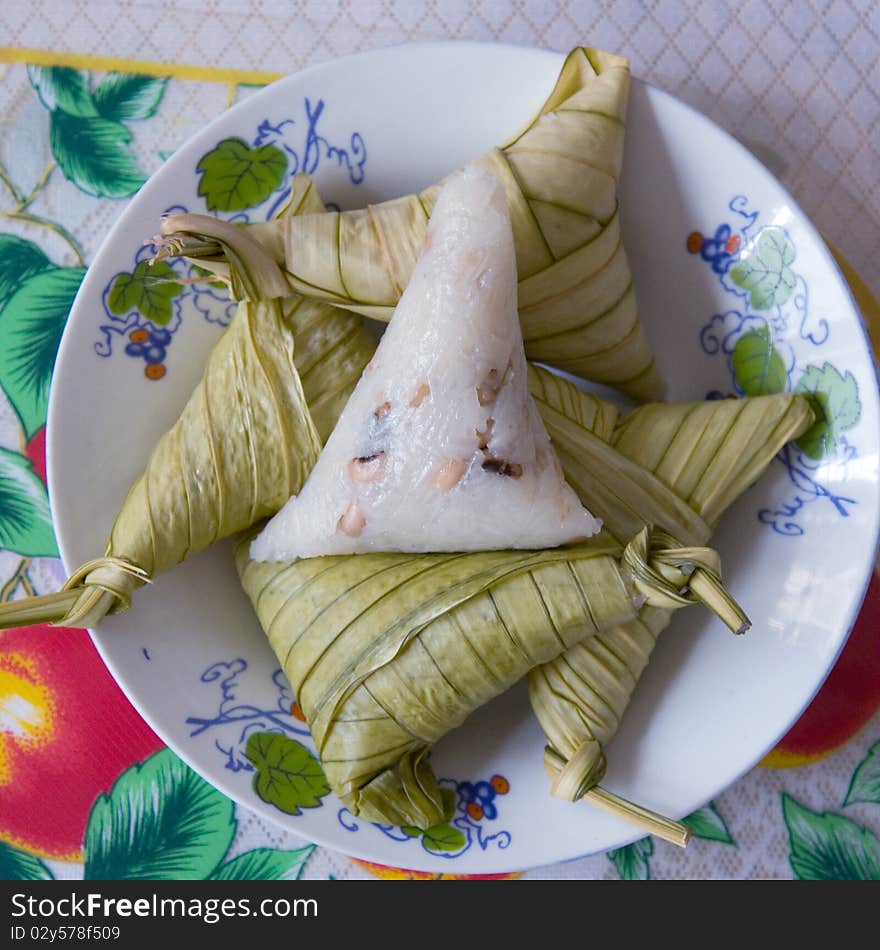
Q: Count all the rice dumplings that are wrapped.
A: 4